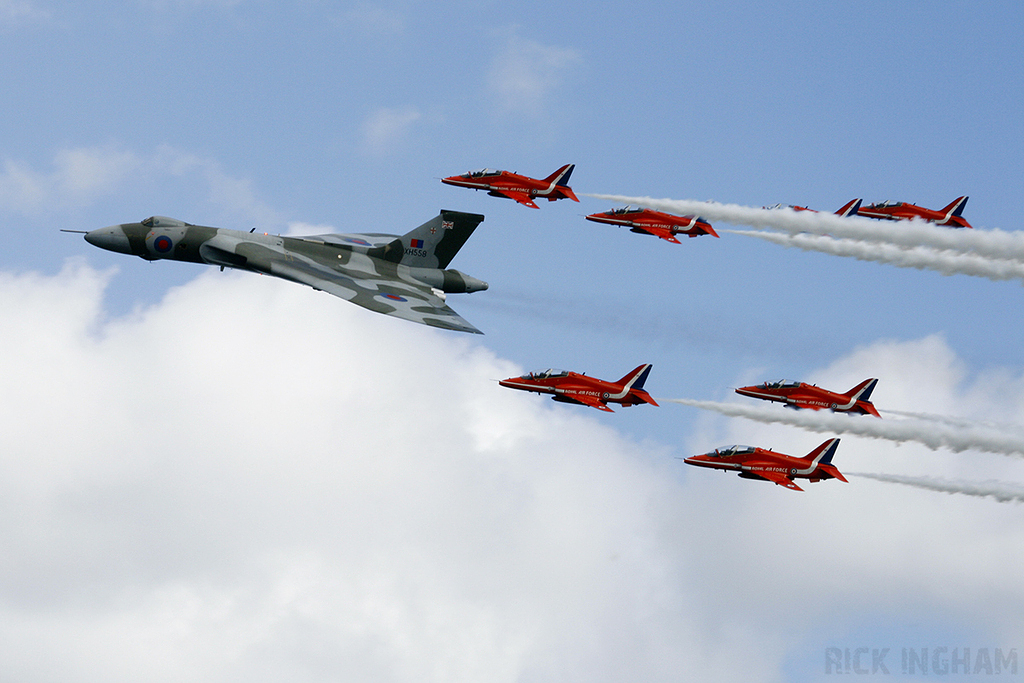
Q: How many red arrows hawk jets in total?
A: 7